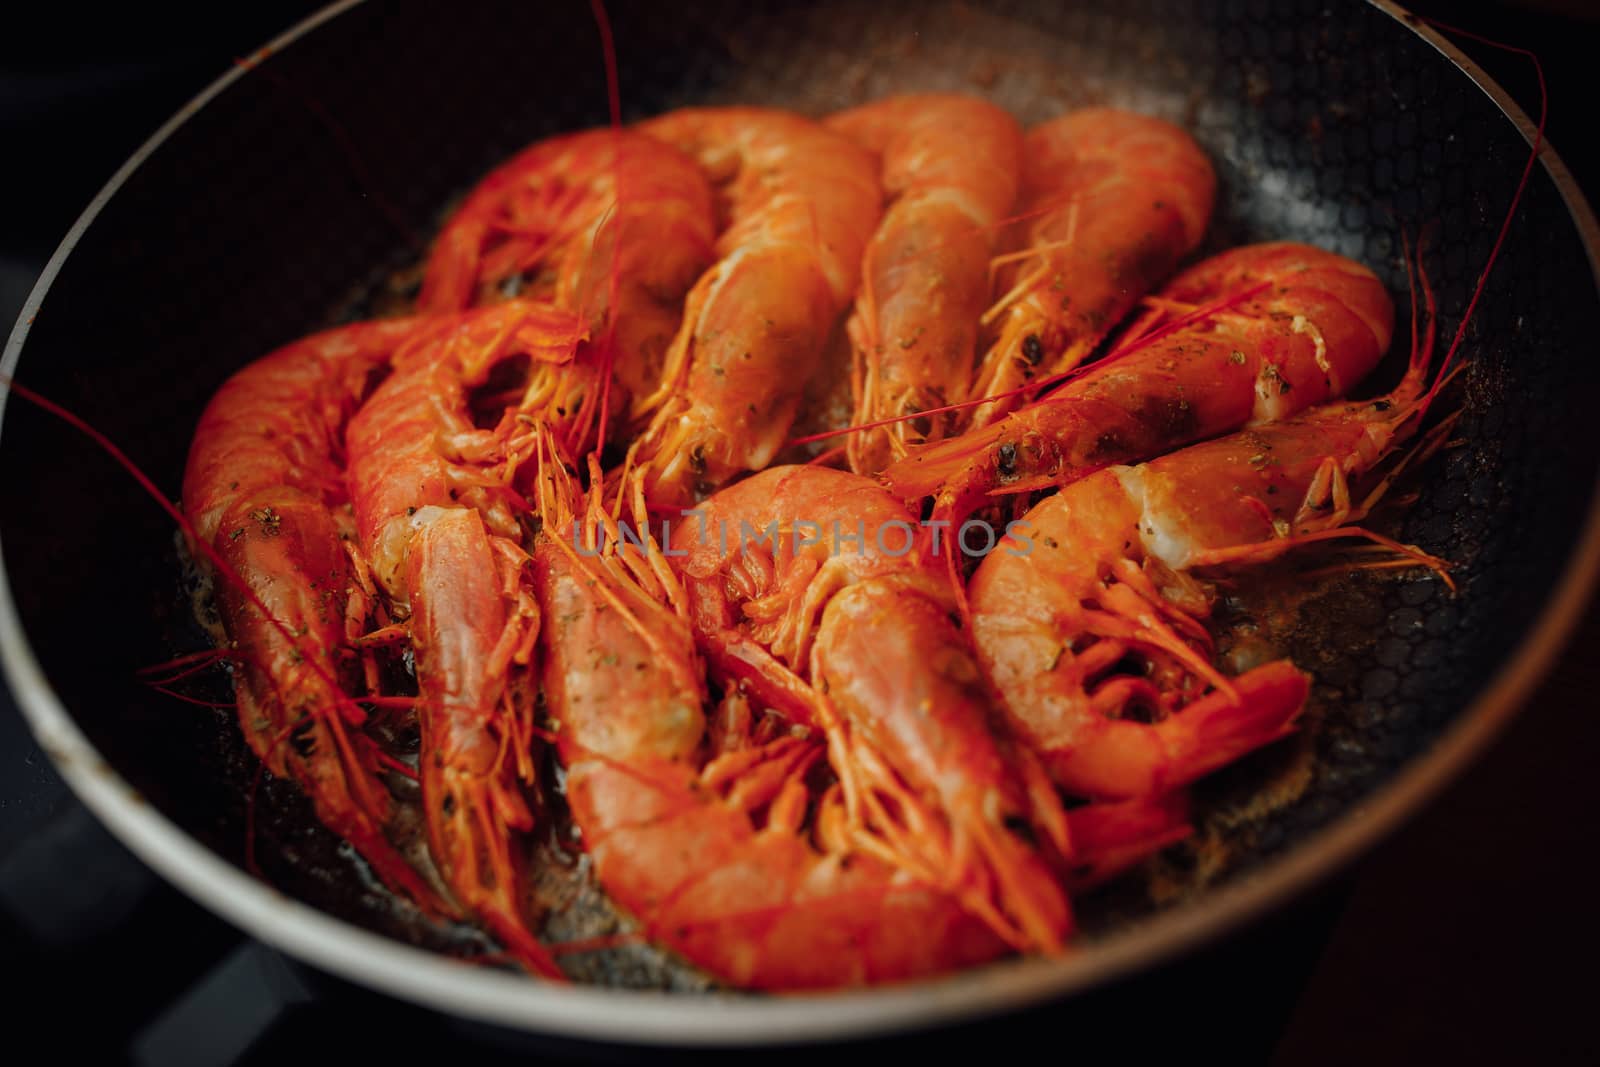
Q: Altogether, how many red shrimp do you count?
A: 10